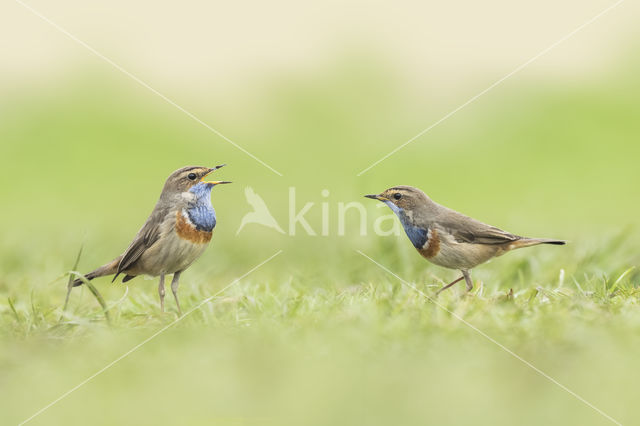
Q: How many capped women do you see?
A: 0